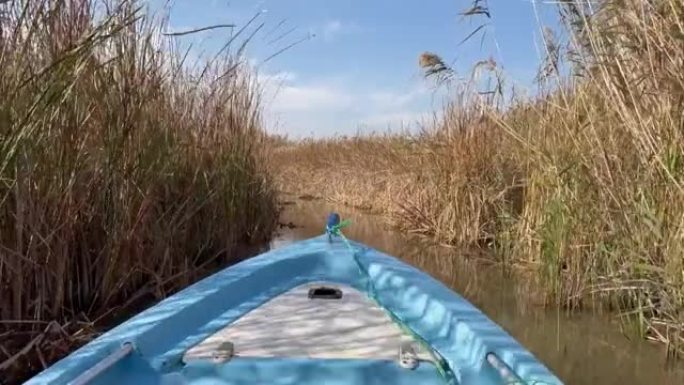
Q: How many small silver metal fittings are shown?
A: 2